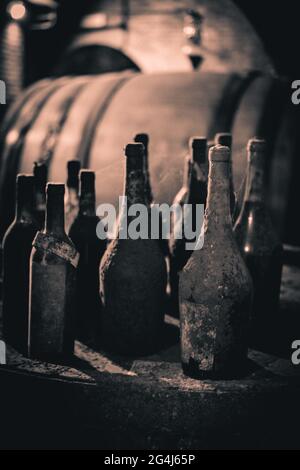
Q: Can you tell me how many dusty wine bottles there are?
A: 11